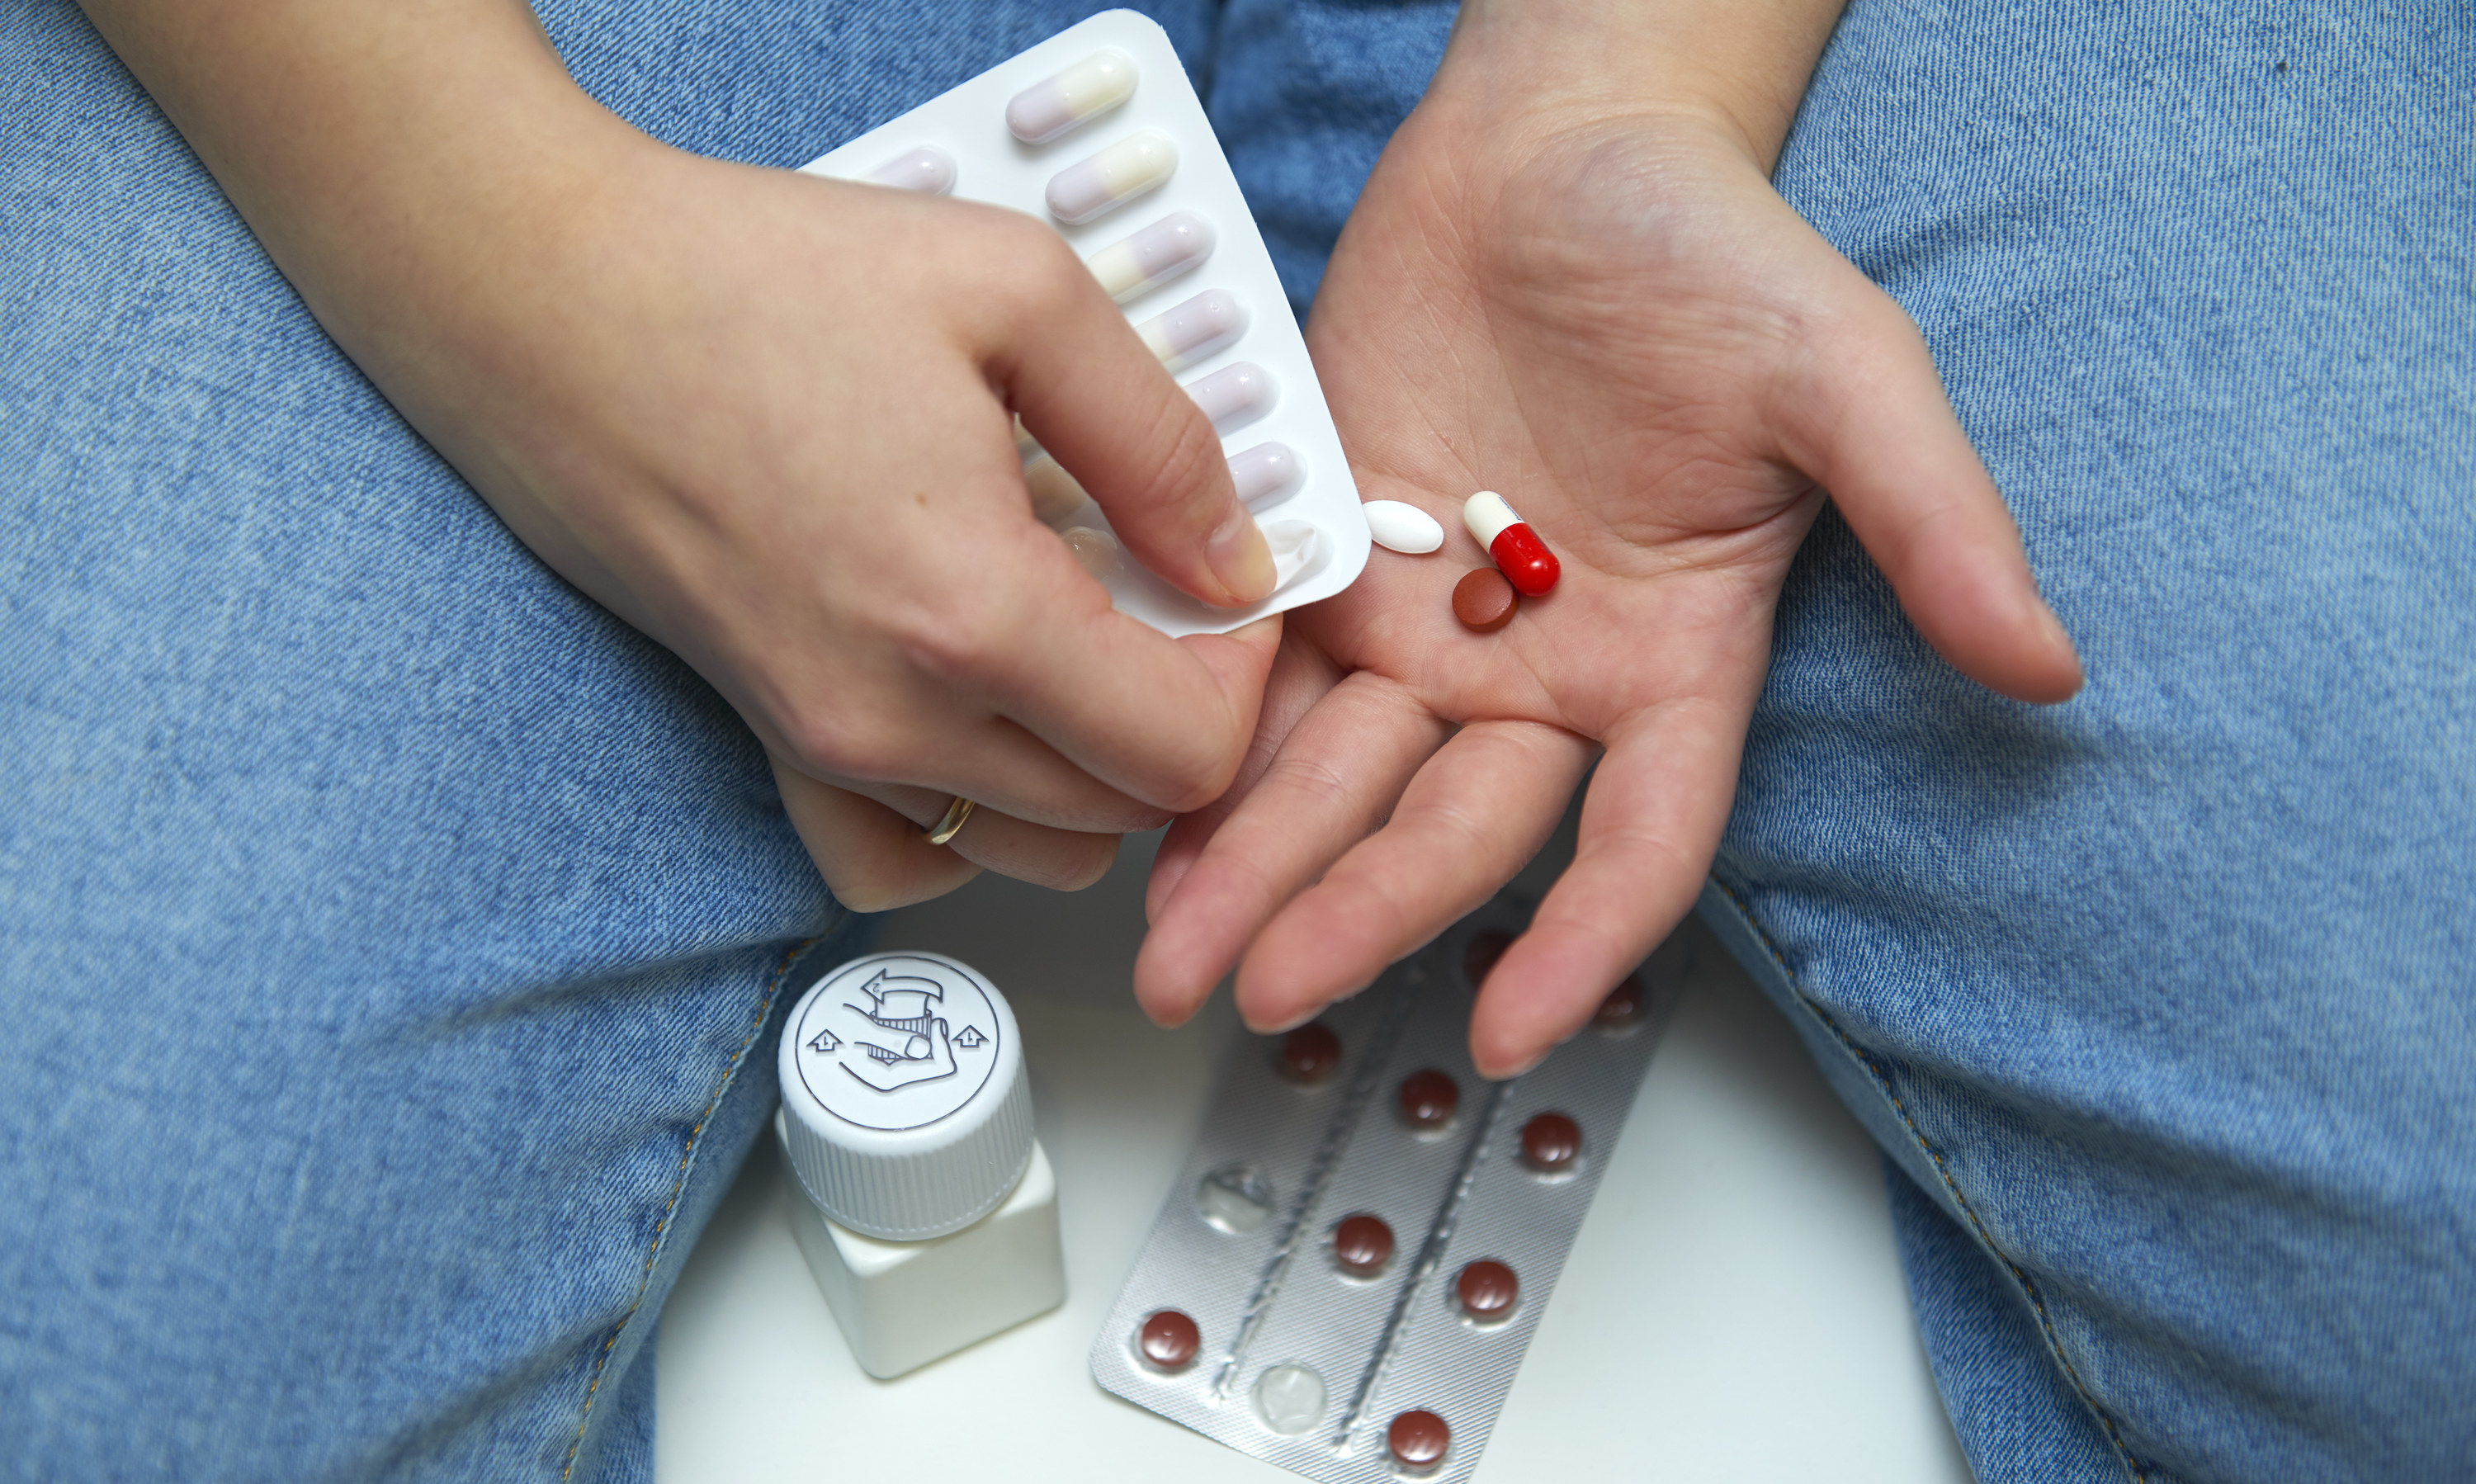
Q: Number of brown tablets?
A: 10